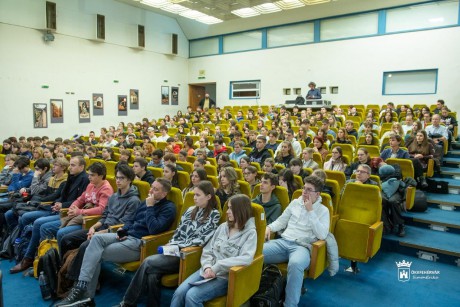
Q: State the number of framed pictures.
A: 8